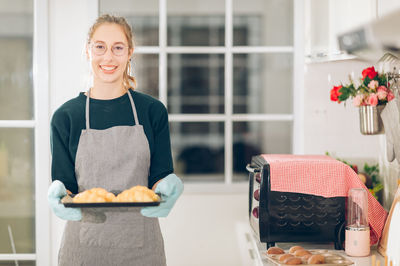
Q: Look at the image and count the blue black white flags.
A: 0